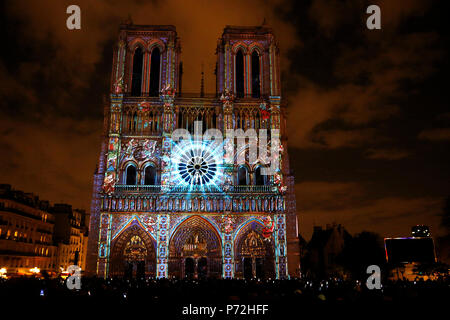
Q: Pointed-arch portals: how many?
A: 3